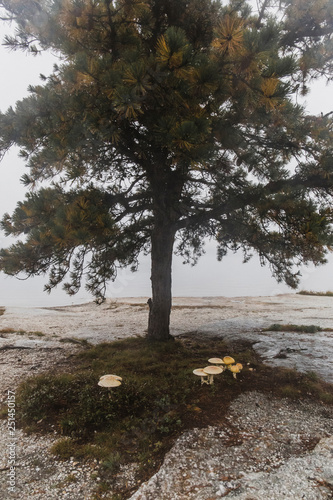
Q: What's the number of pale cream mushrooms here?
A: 4